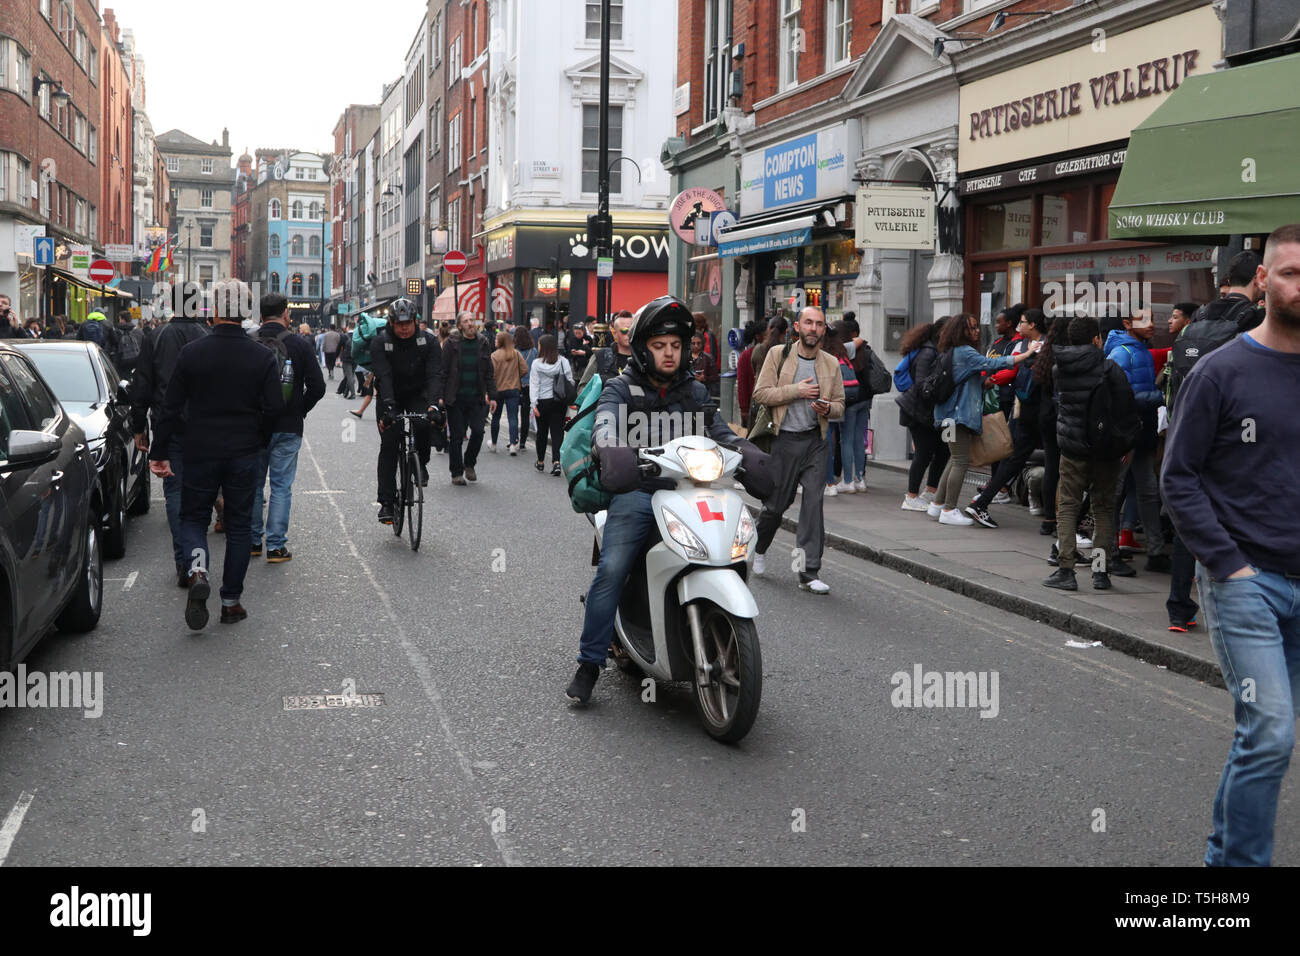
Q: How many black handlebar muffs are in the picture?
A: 2